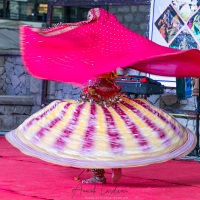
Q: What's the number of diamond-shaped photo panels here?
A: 4